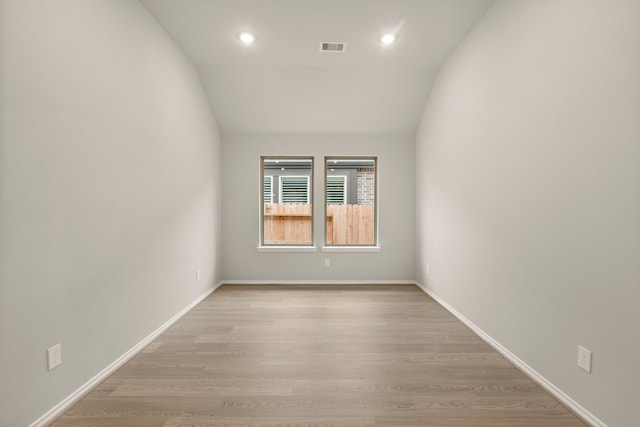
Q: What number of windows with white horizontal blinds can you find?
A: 3